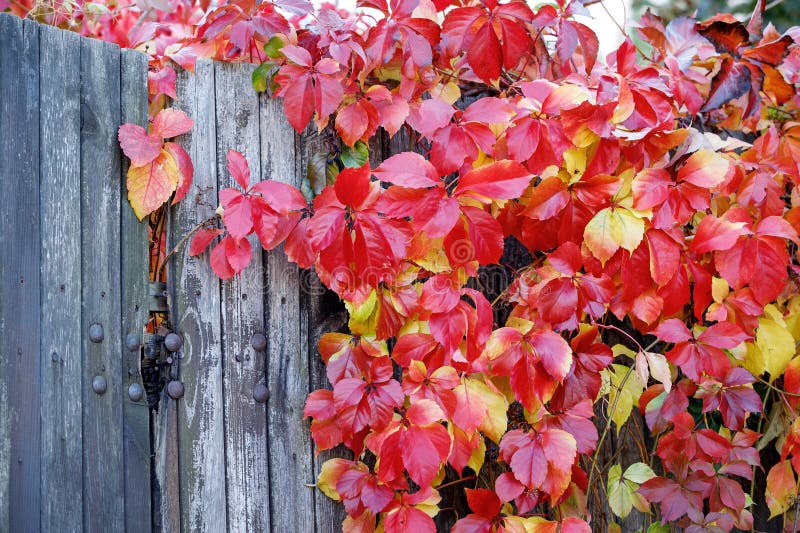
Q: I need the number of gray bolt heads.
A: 8